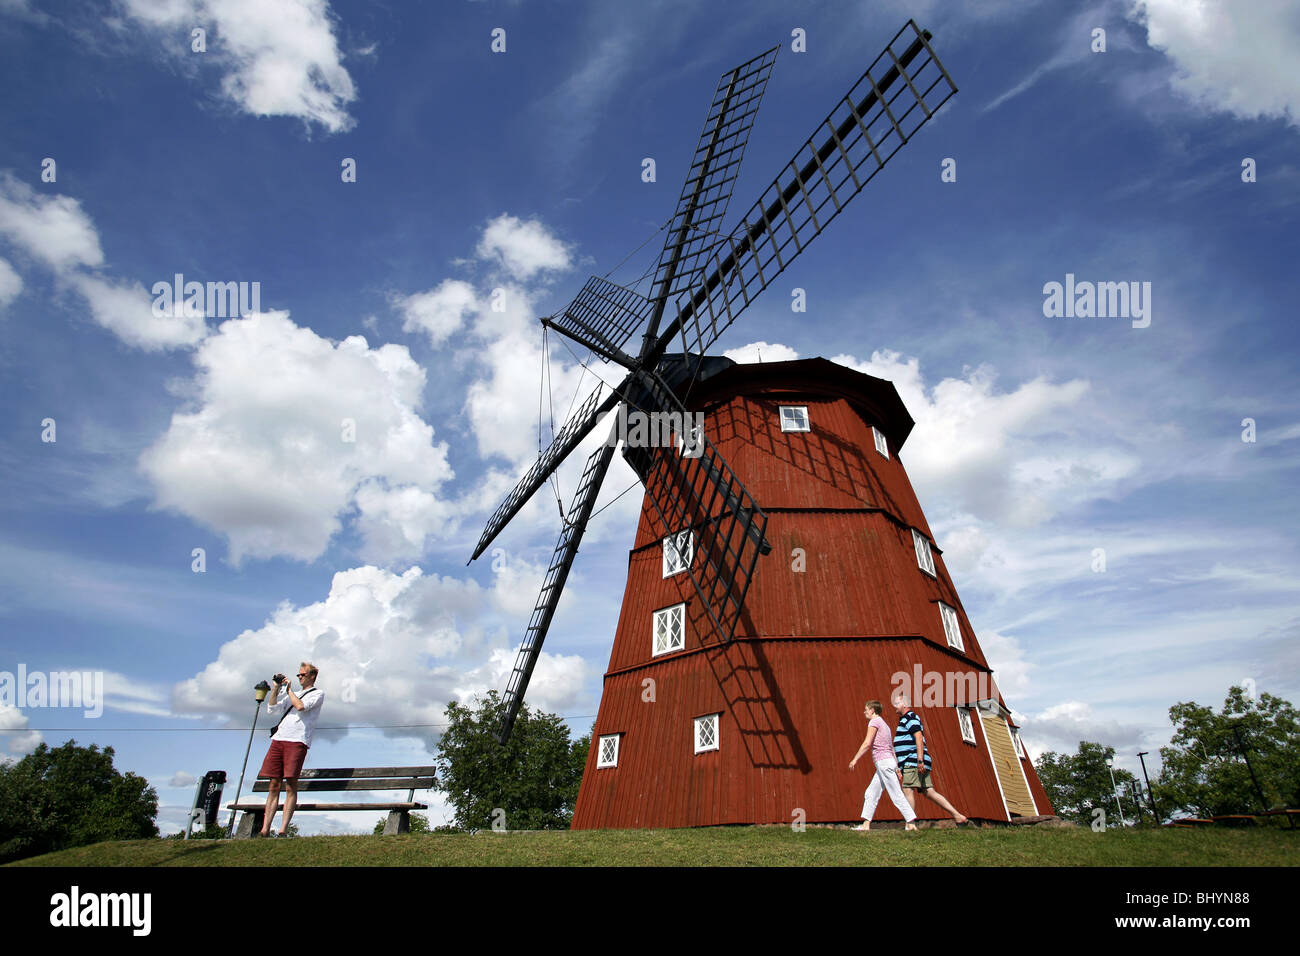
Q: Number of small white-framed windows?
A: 11